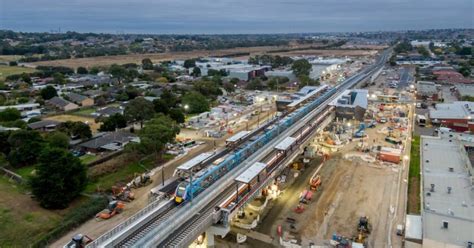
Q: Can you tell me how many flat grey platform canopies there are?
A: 4